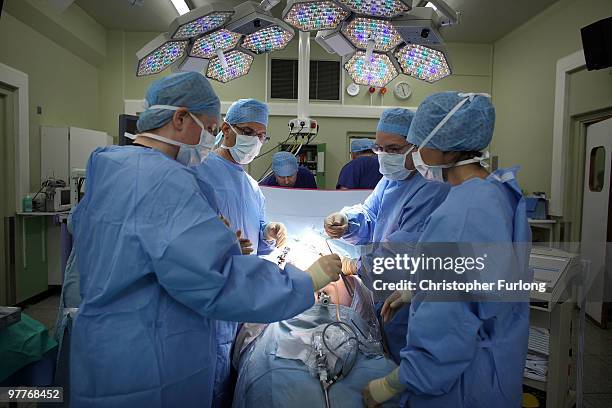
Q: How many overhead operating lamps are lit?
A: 10